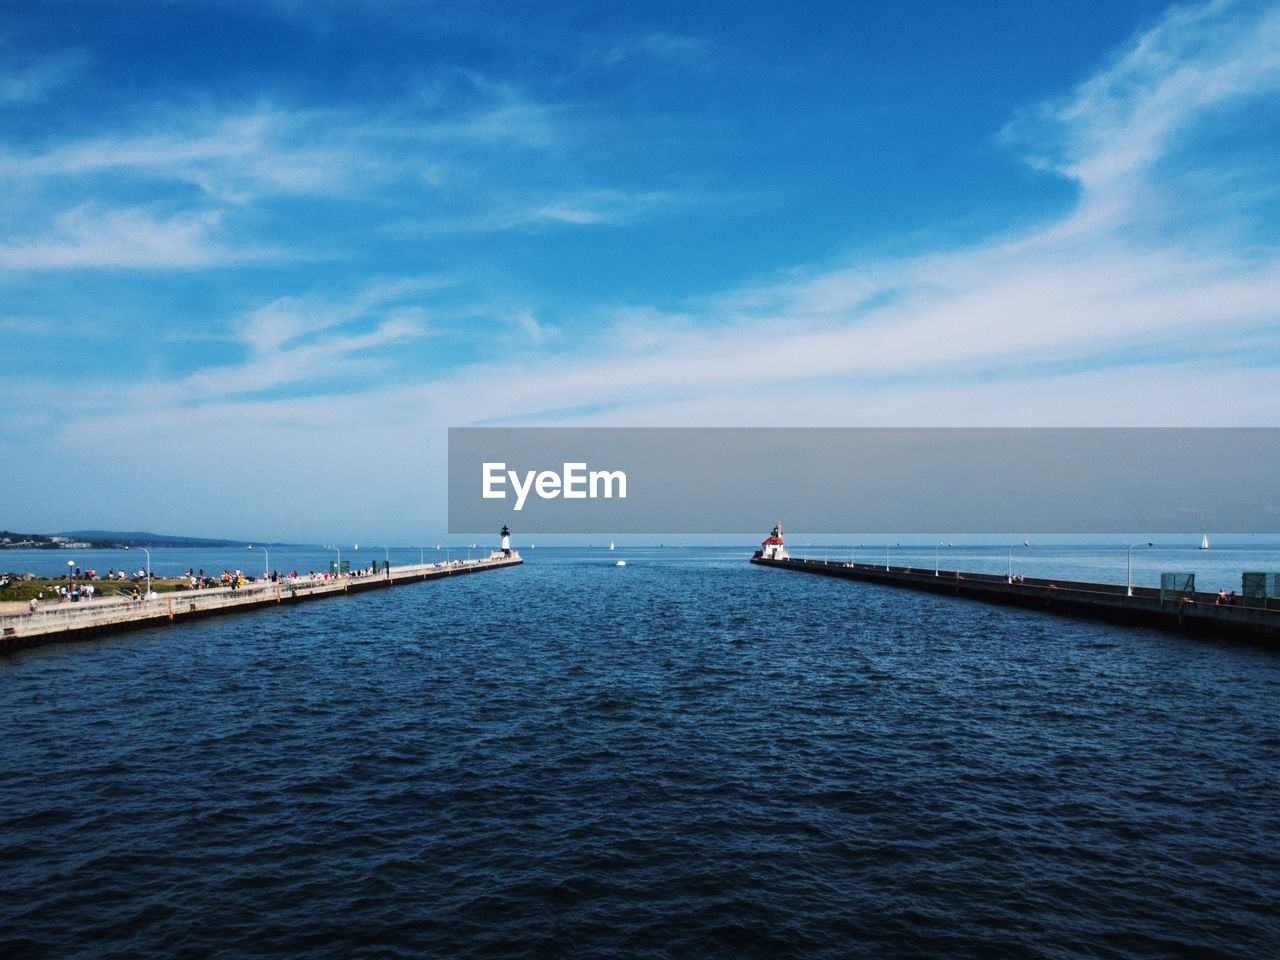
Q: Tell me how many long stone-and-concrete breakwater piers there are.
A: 2